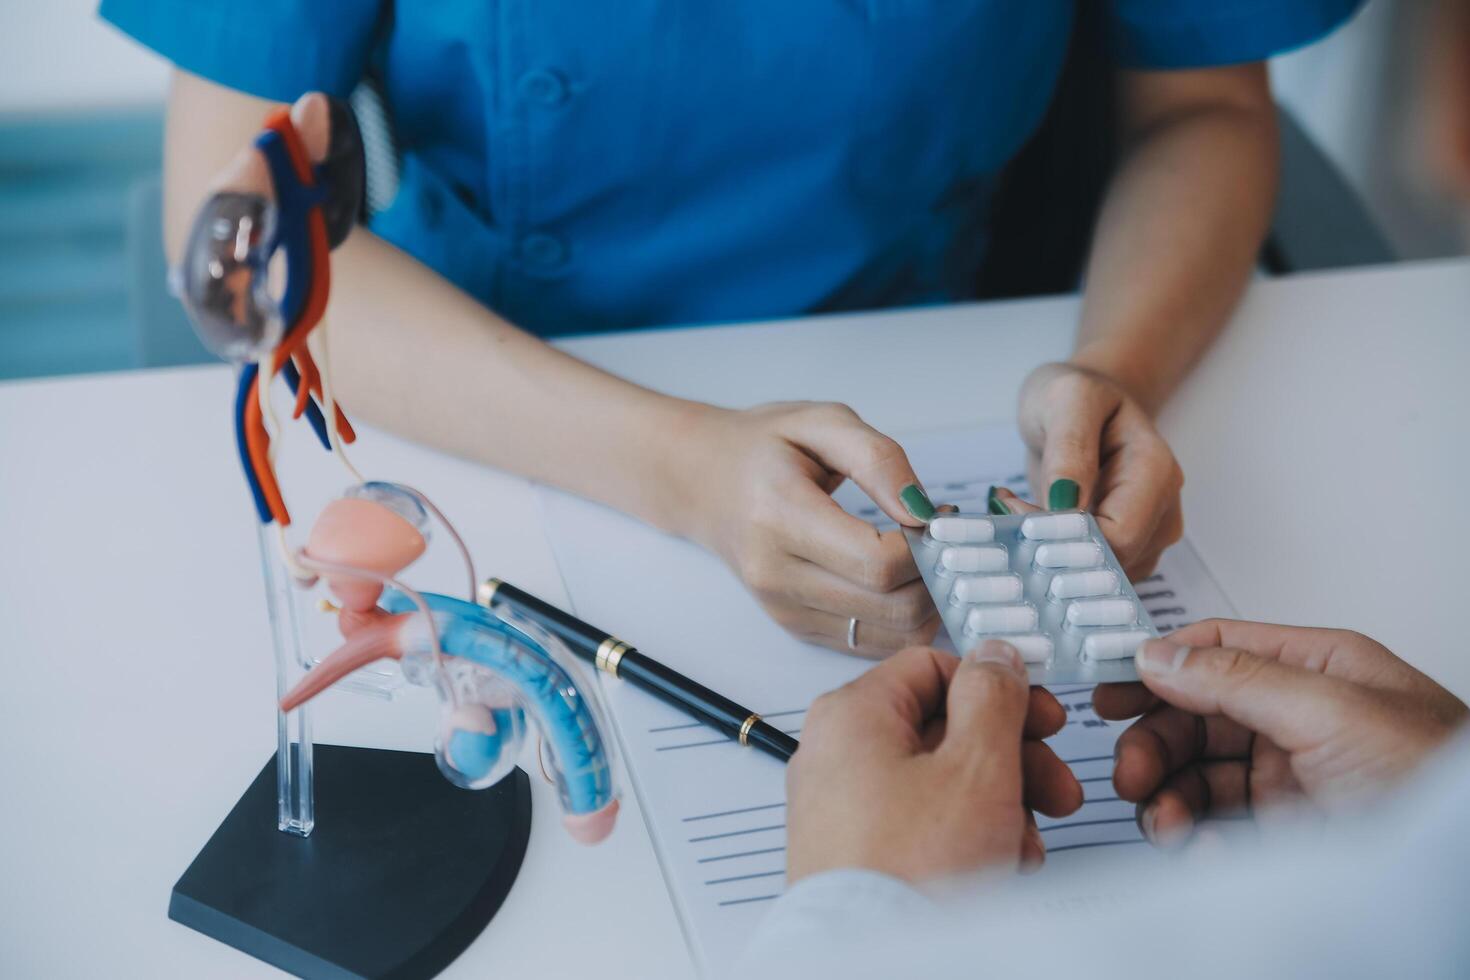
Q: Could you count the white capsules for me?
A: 10